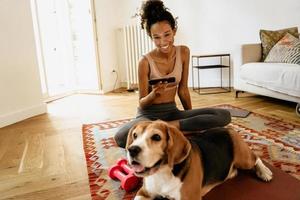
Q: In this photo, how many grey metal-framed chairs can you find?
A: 0